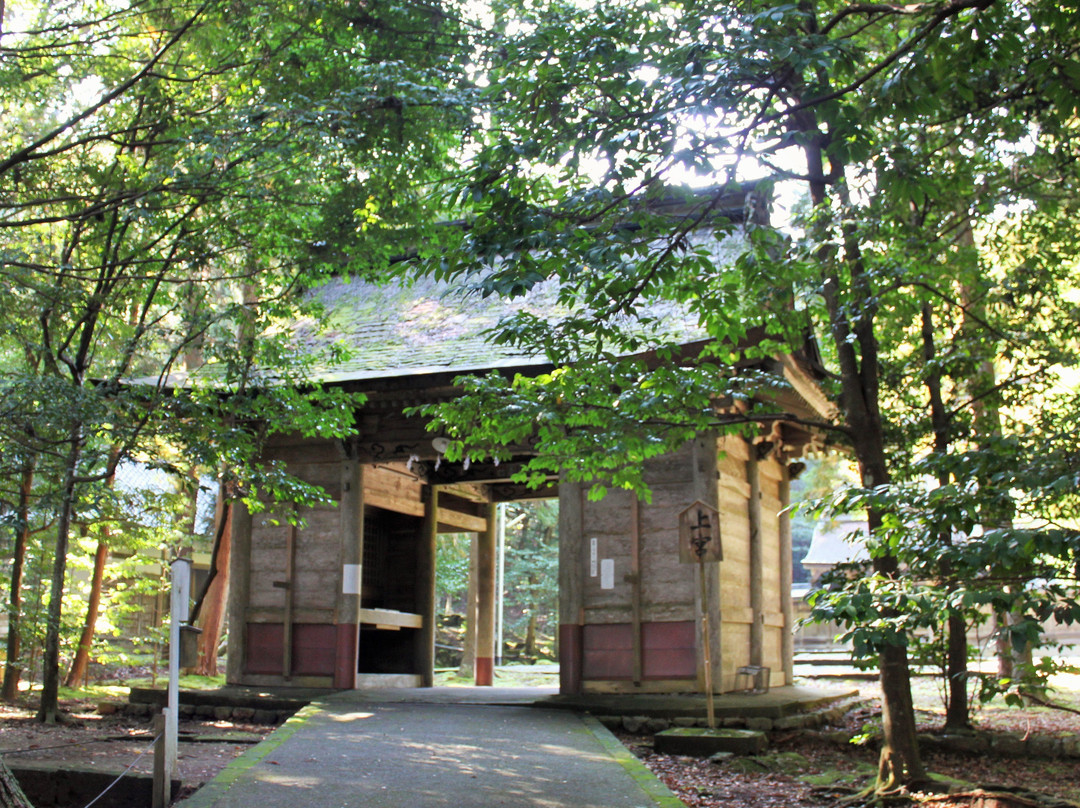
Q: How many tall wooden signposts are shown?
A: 2